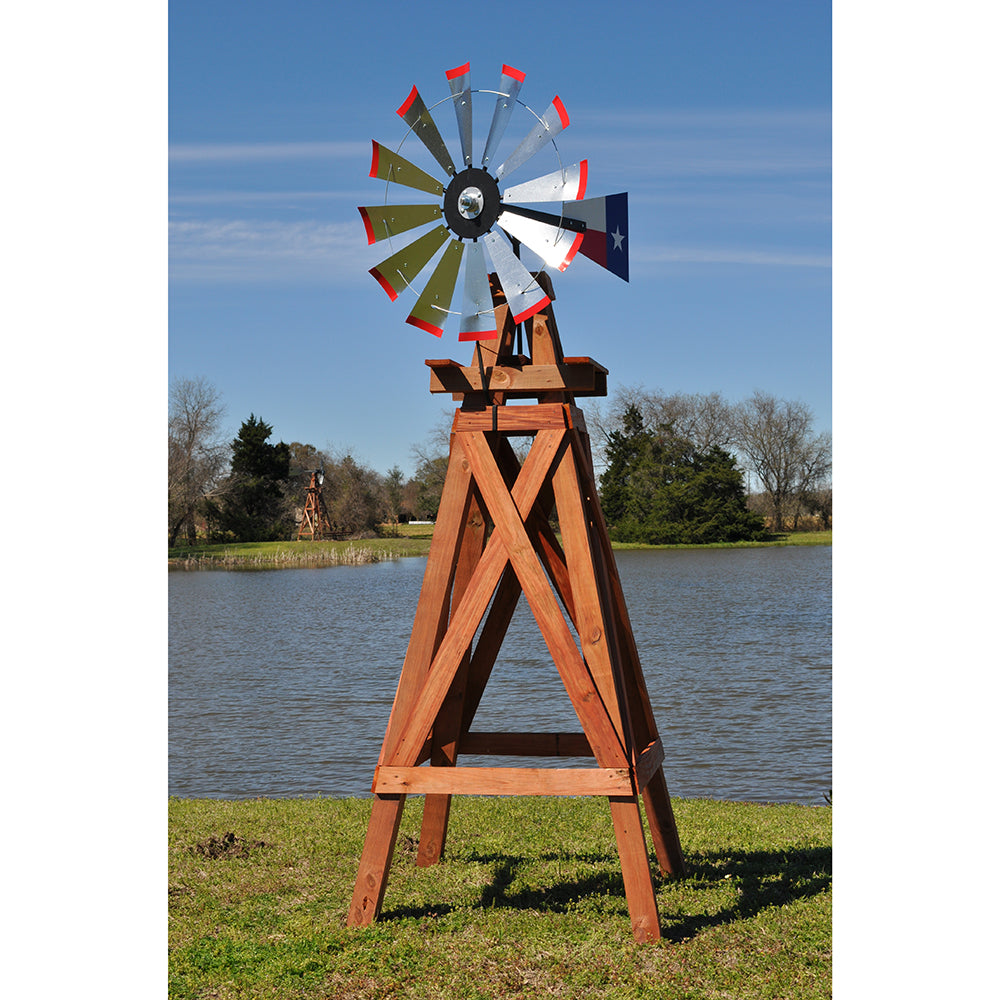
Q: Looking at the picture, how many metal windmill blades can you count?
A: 12